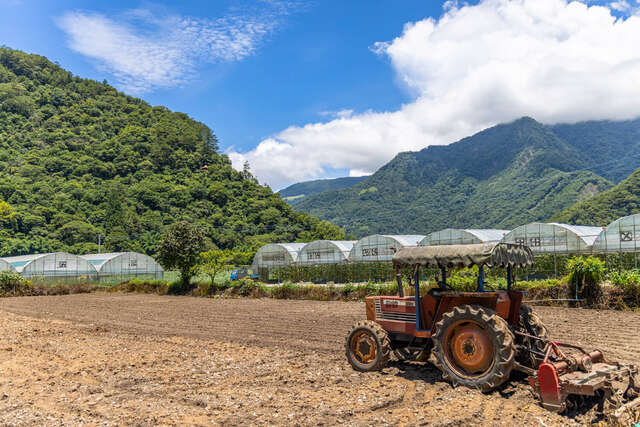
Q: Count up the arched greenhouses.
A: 9